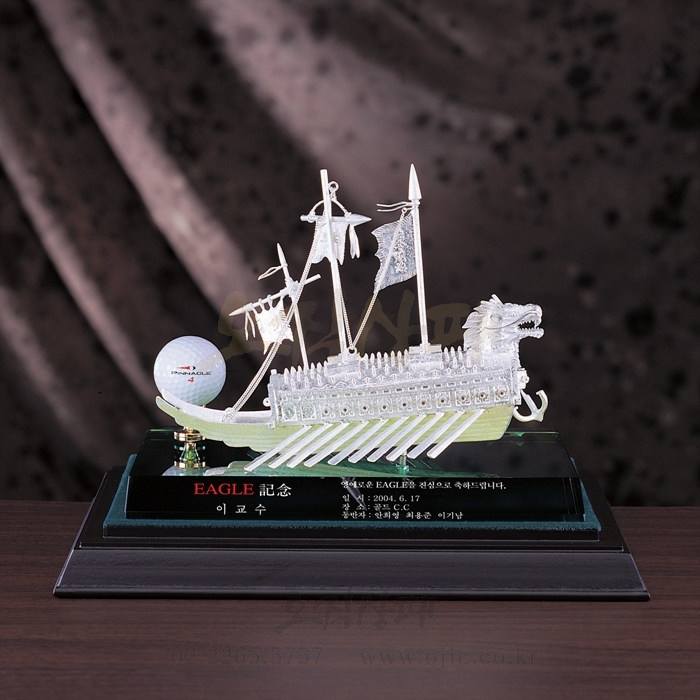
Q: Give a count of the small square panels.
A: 12